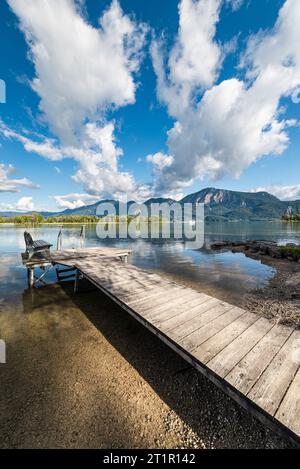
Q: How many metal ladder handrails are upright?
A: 2